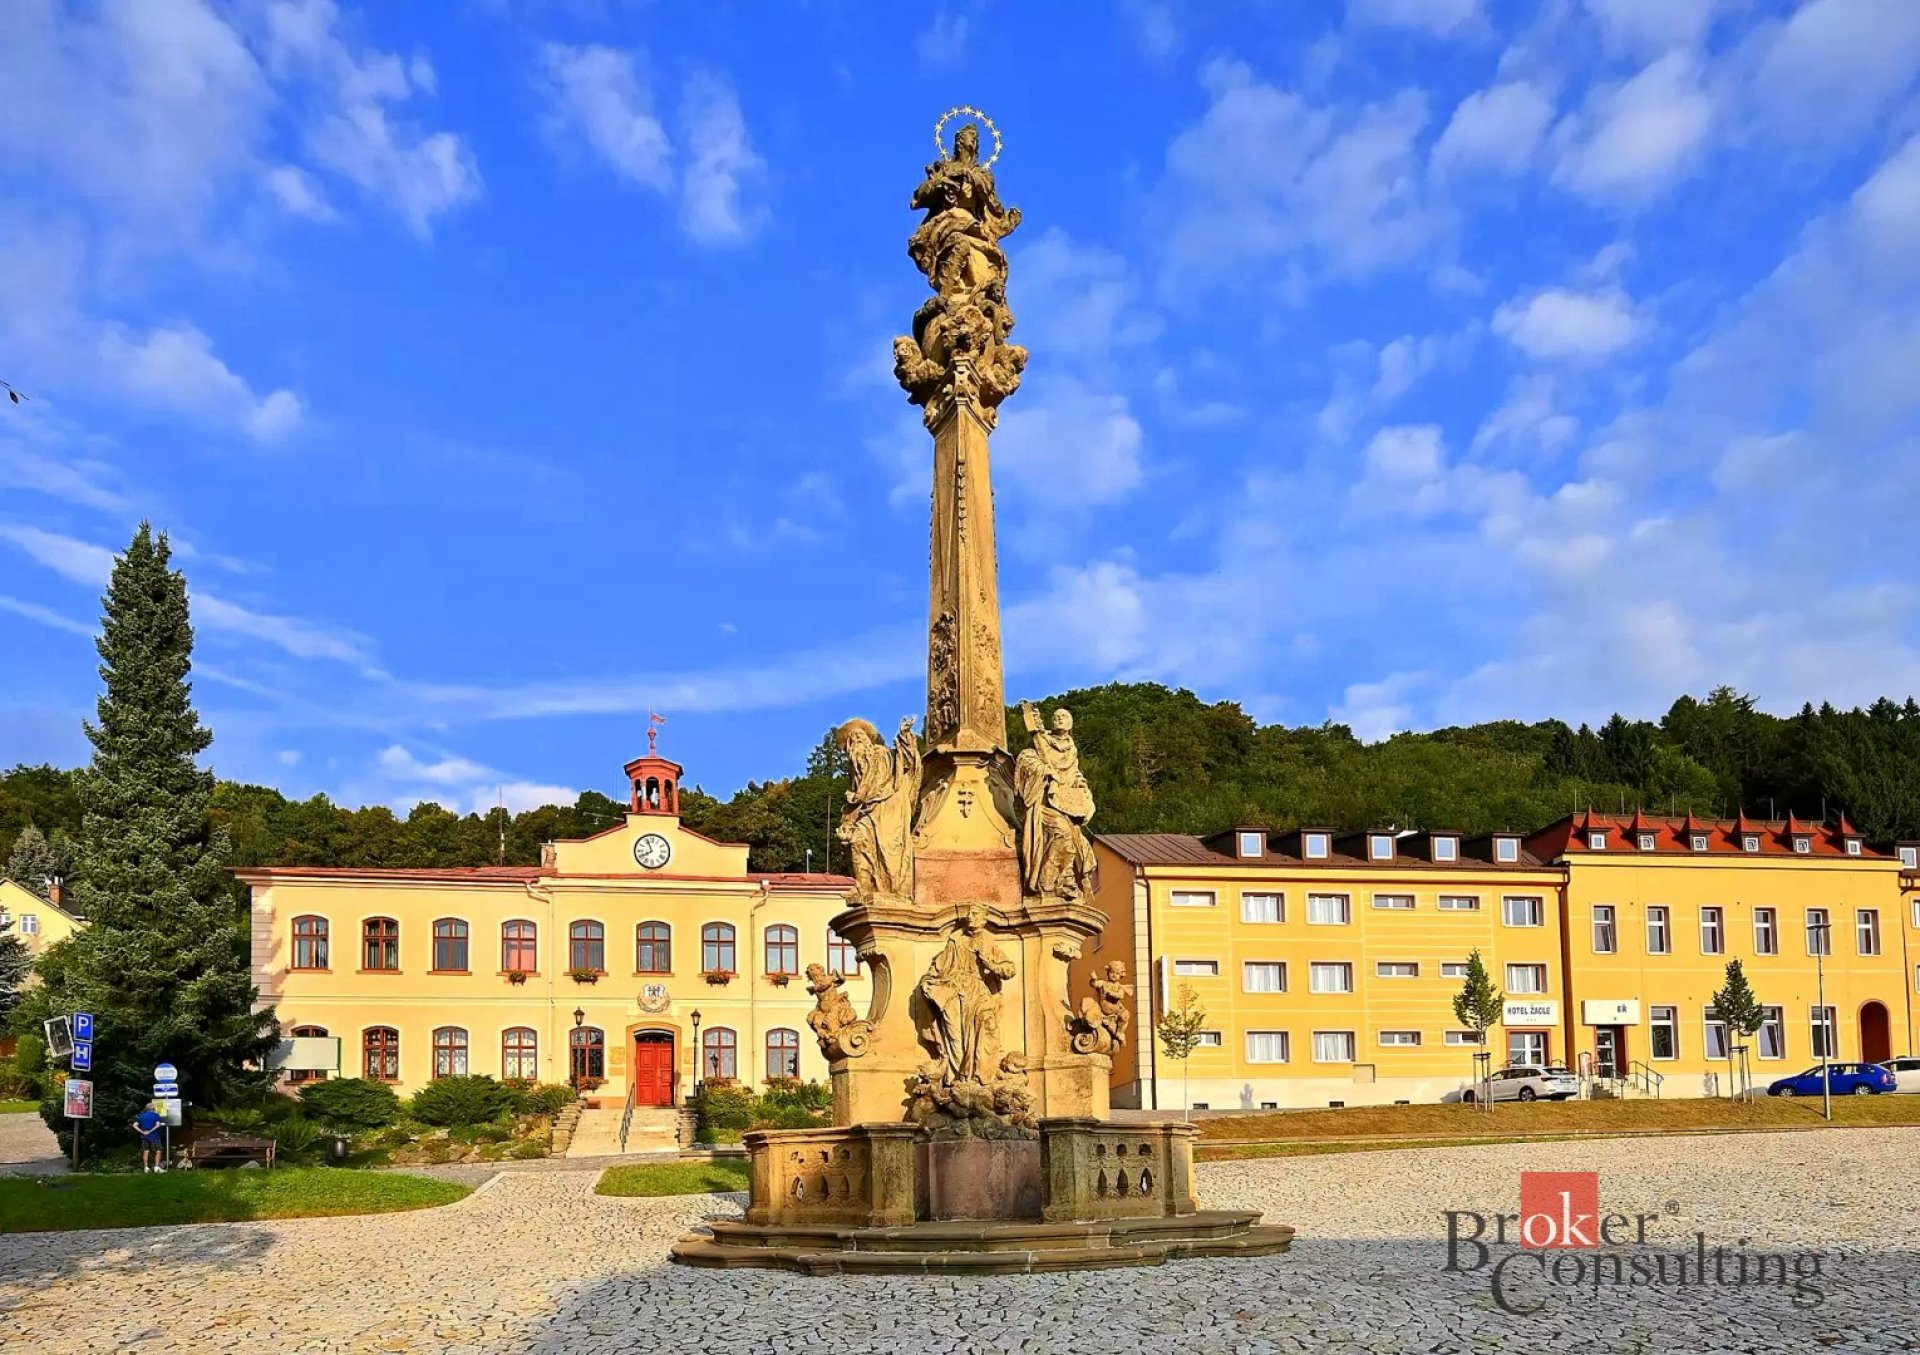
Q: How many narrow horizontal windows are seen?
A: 9